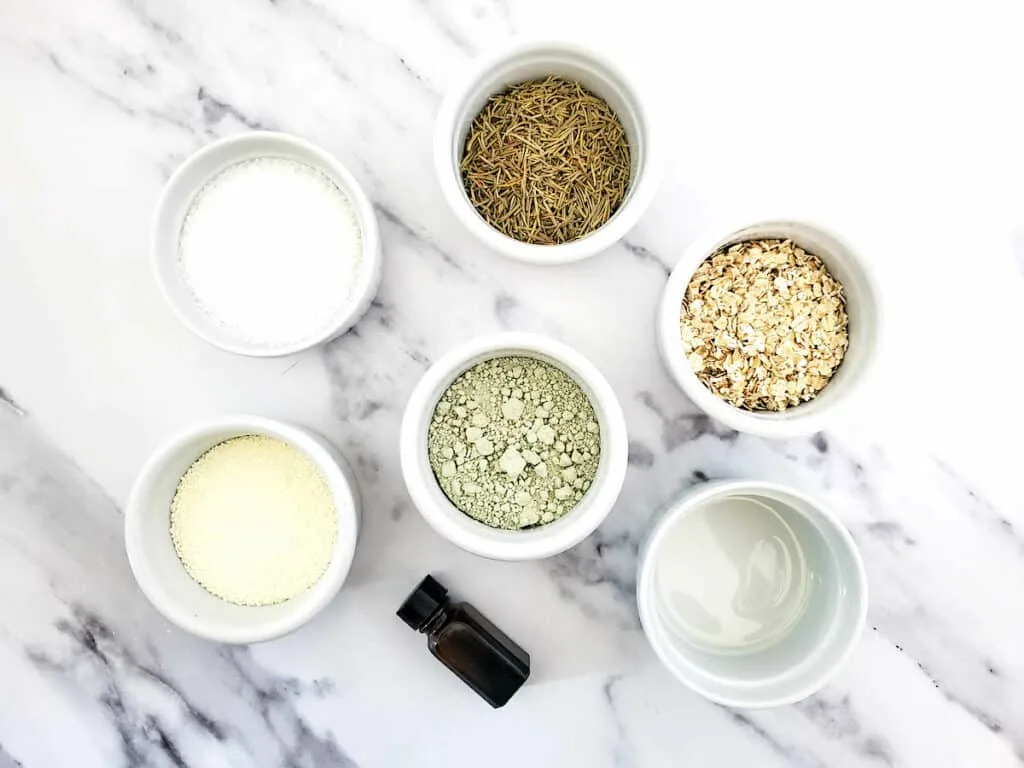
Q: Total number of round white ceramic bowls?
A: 6